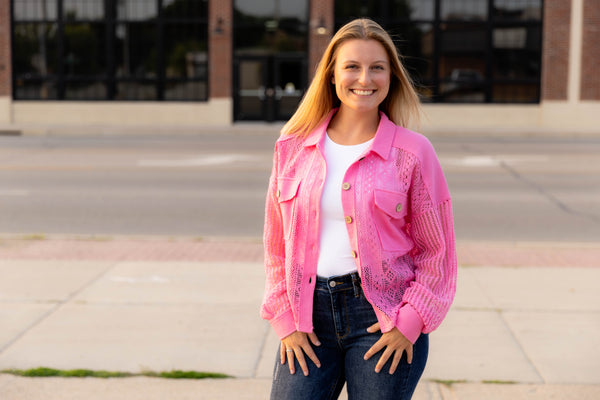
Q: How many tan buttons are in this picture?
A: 5